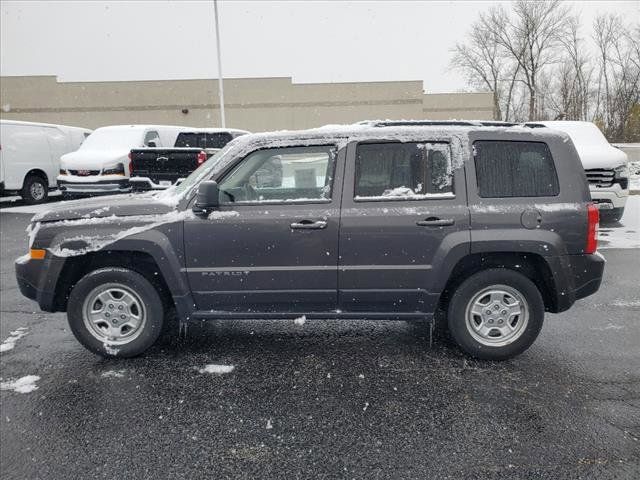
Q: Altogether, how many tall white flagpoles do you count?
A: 1